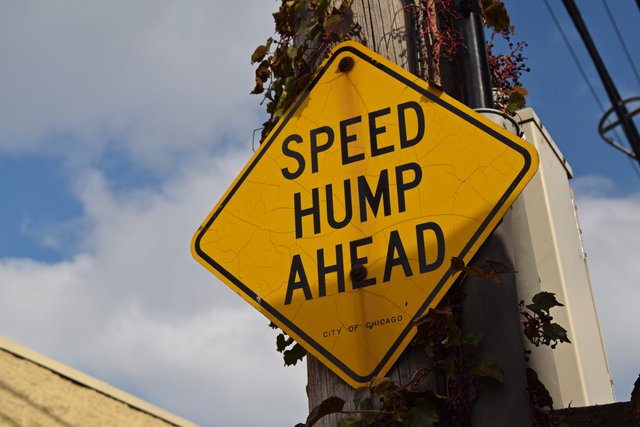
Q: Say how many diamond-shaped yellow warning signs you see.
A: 1